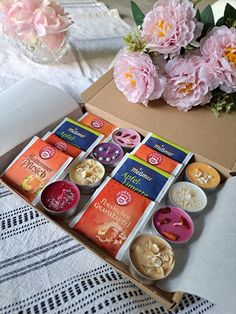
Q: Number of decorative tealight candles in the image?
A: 8